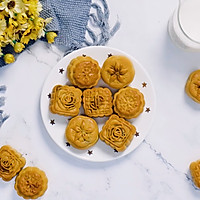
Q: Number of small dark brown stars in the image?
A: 11